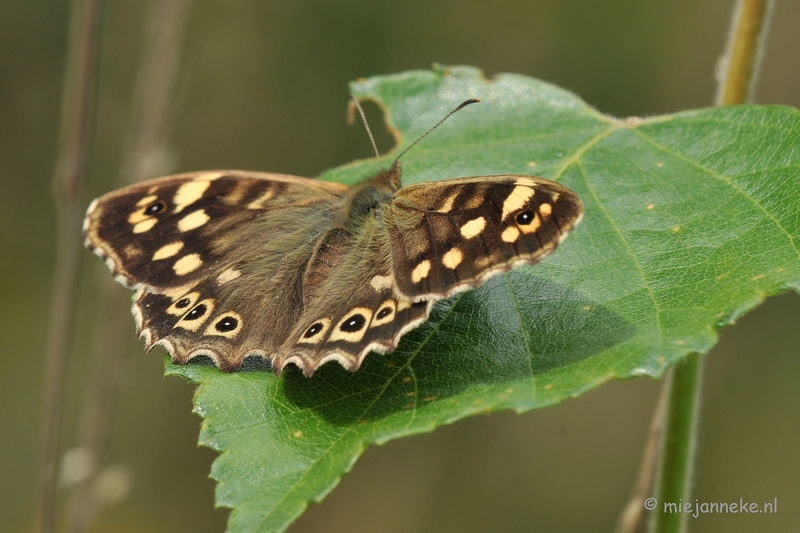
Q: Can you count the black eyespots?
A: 8